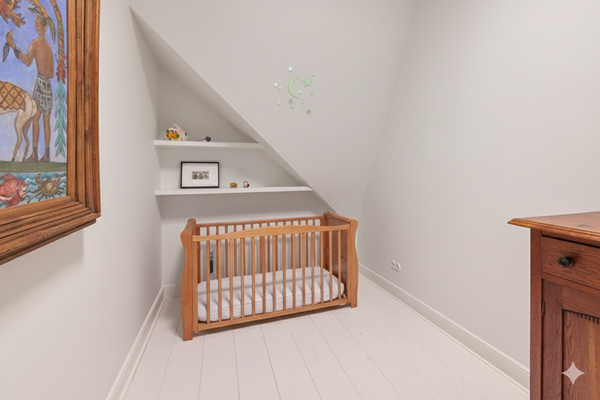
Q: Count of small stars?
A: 11